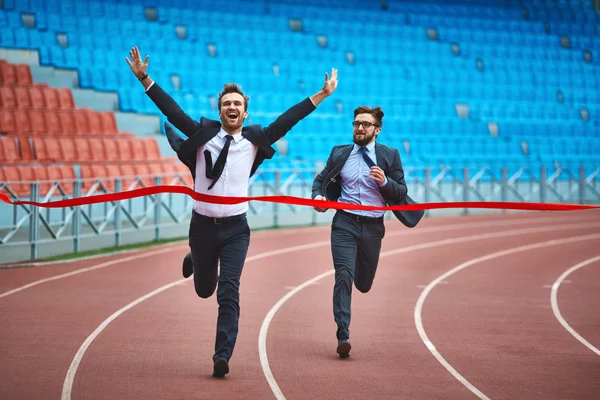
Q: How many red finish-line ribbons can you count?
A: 1